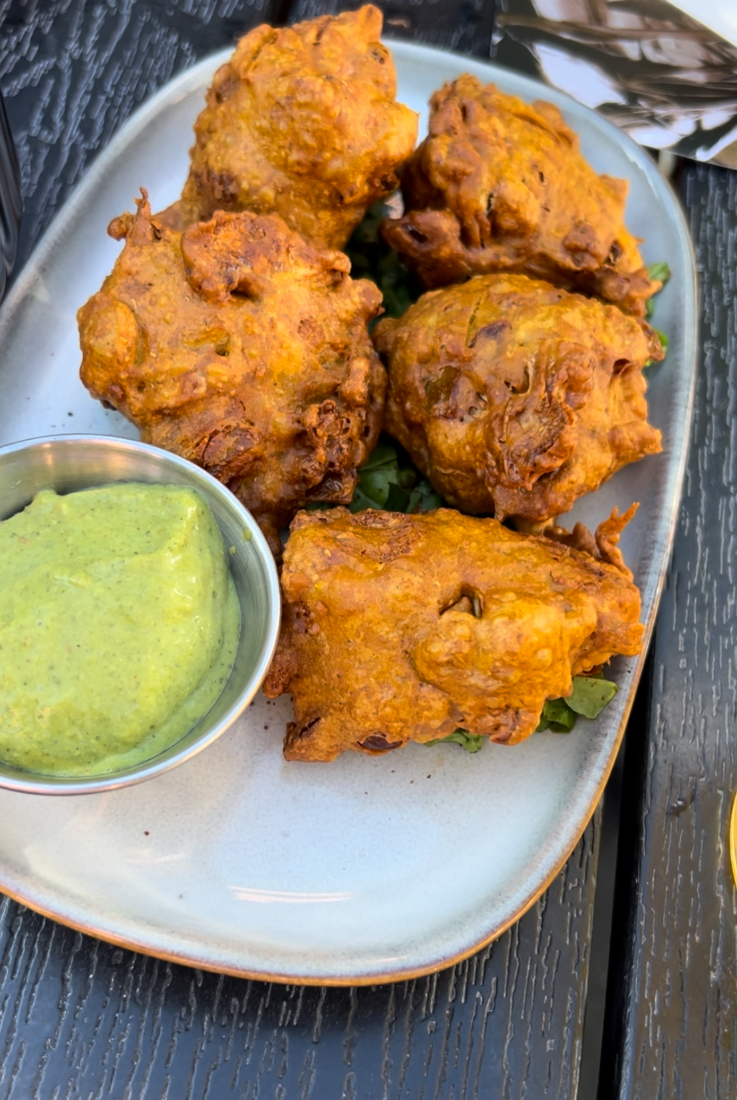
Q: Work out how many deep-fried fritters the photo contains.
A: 5